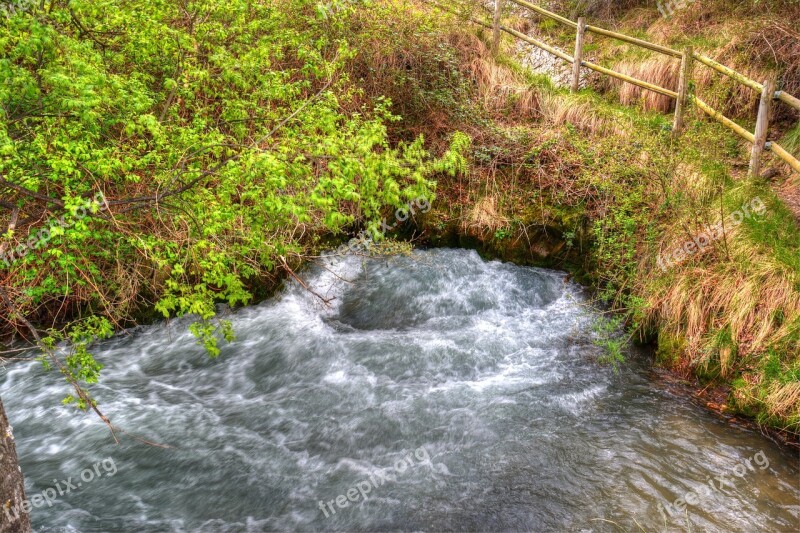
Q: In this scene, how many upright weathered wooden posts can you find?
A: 4